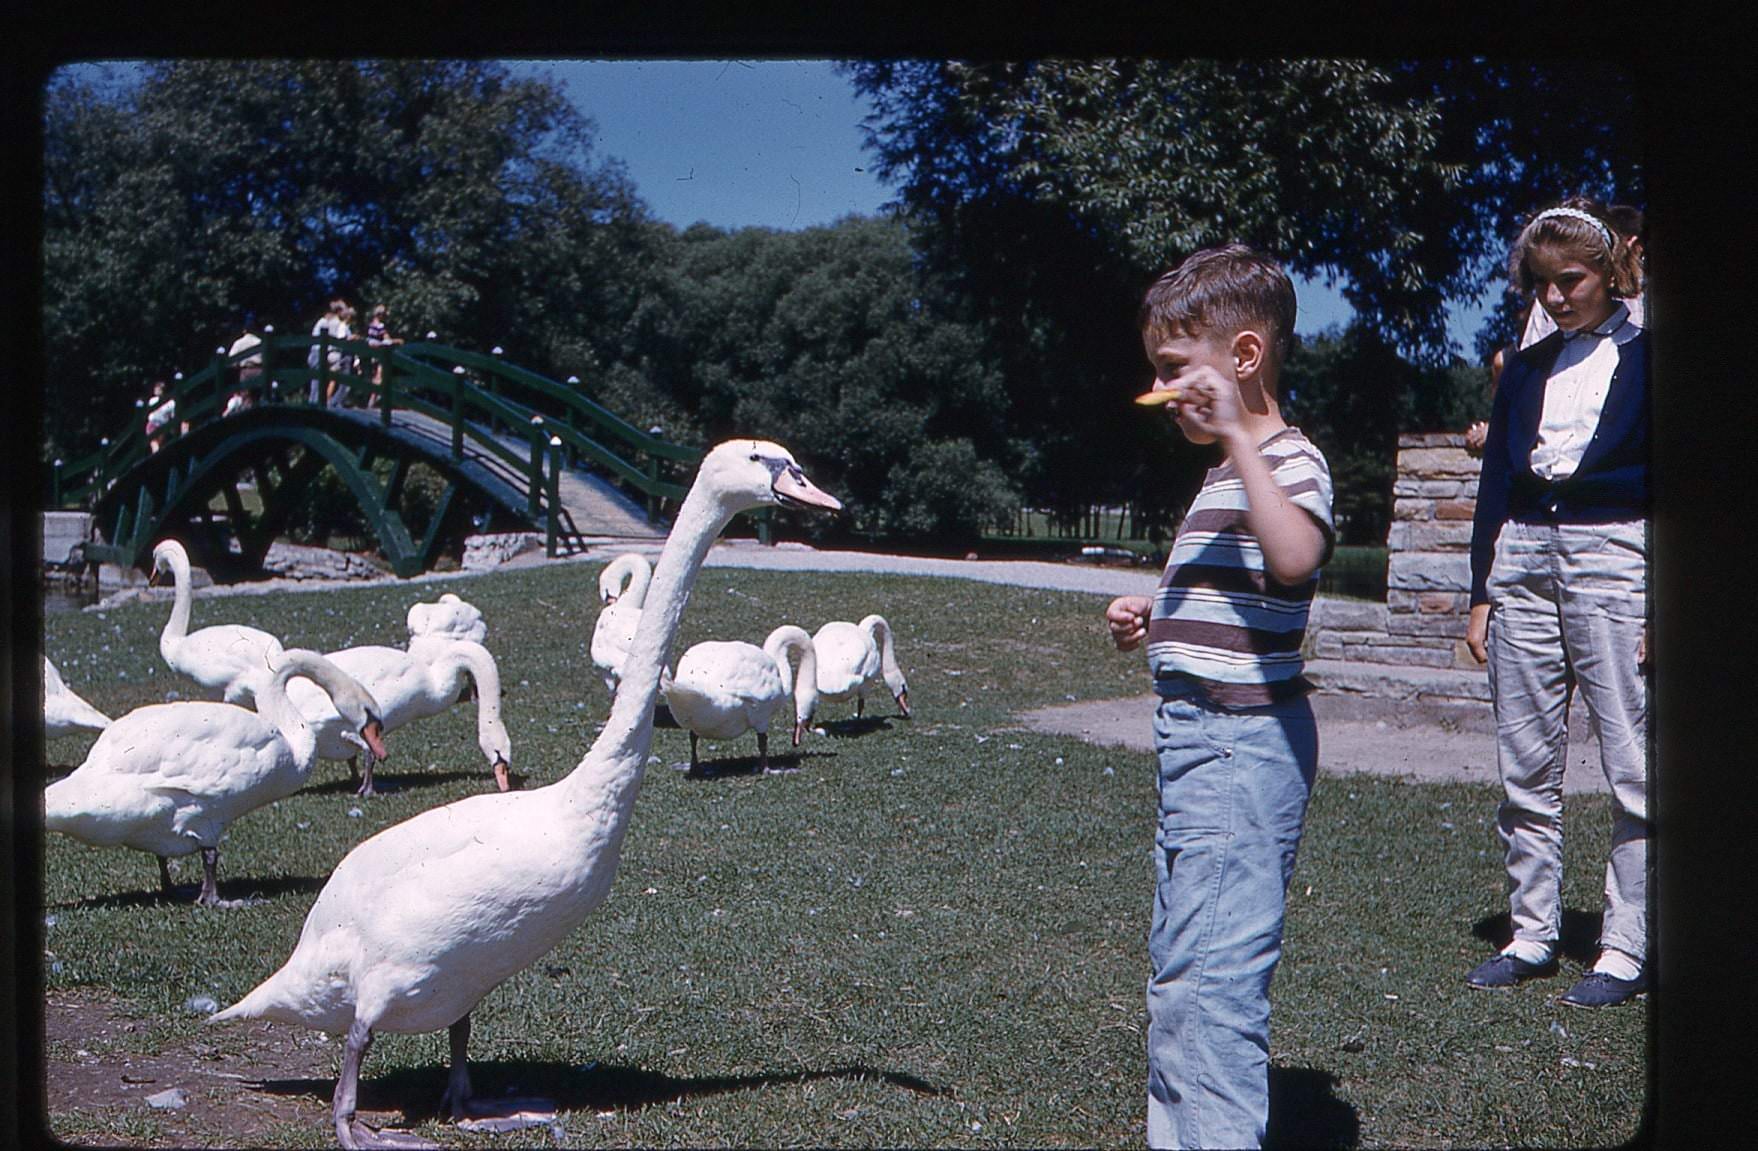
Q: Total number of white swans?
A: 9